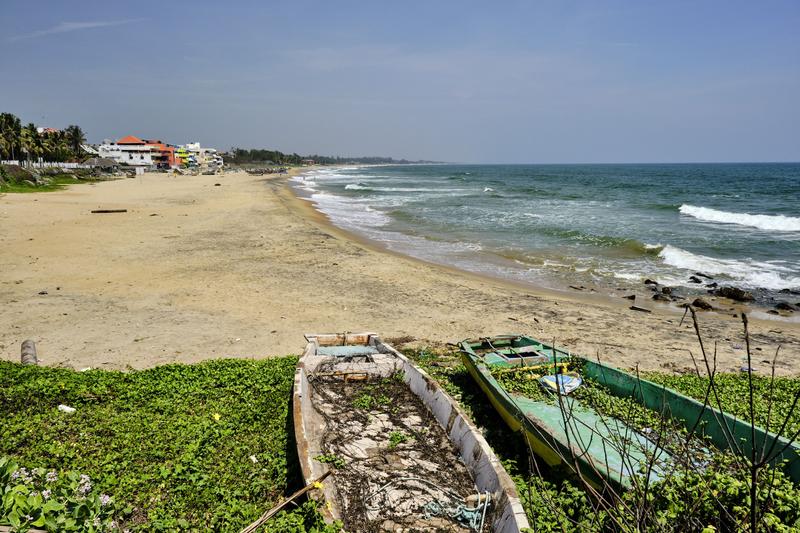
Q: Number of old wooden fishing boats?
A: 2